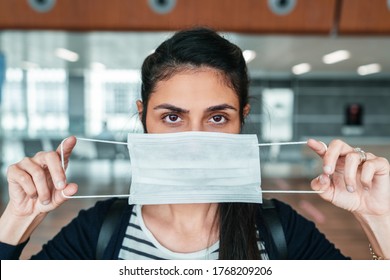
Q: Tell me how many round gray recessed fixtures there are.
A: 3